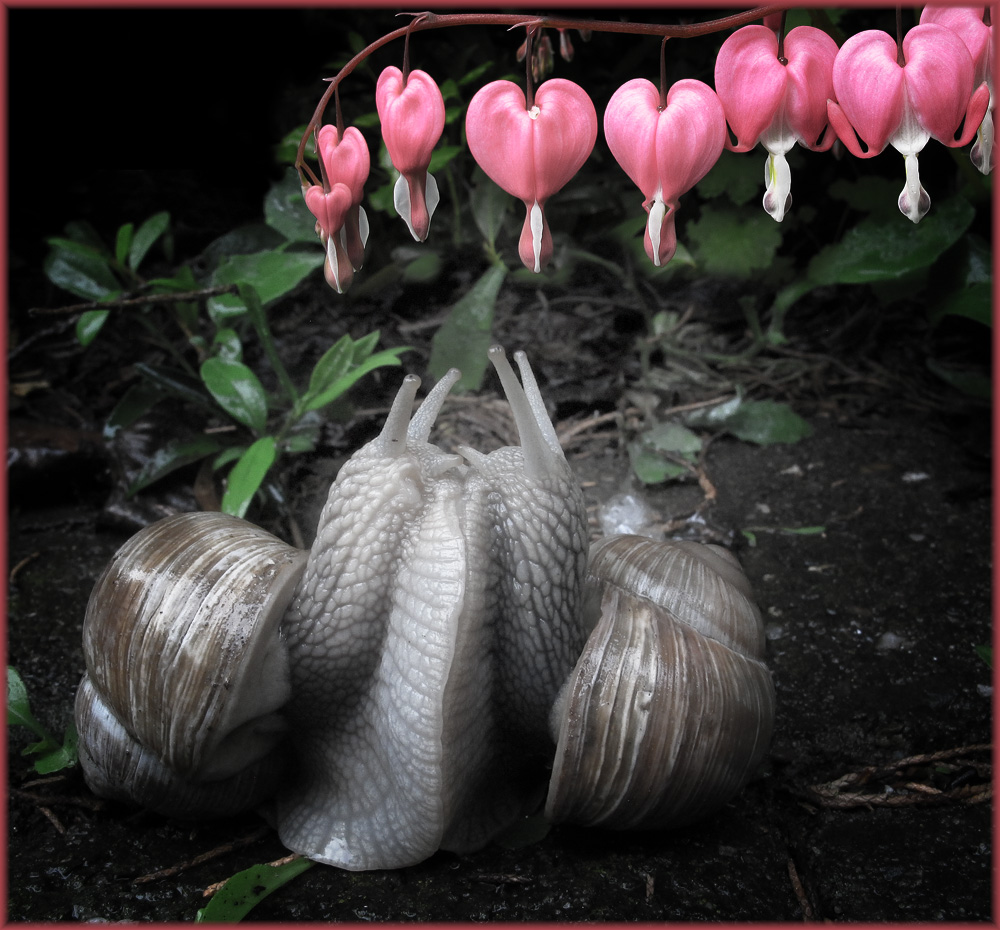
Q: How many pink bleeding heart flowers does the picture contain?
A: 8